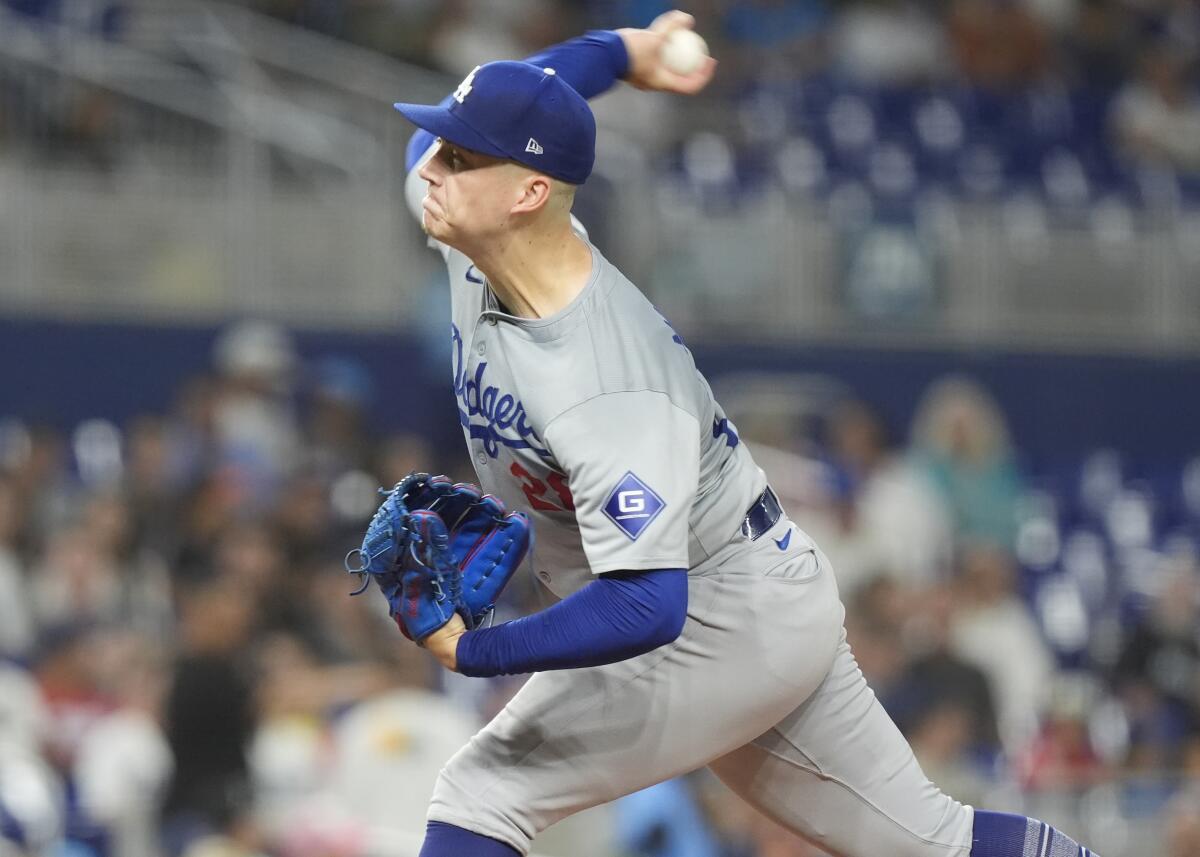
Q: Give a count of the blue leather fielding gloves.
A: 1